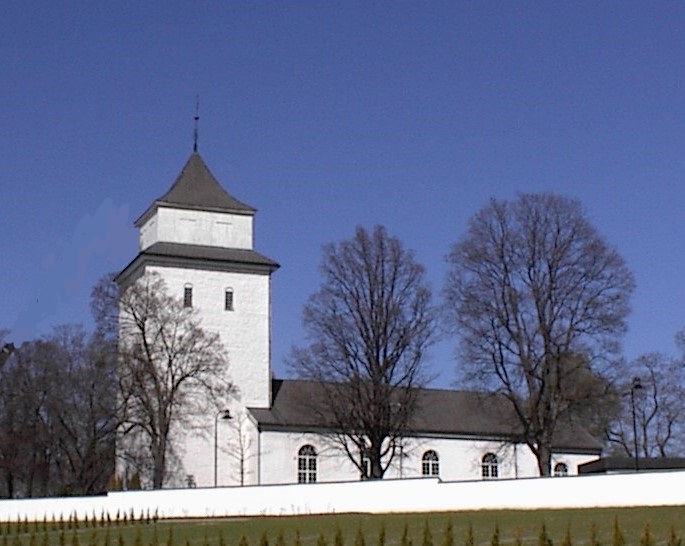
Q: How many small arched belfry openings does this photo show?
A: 2